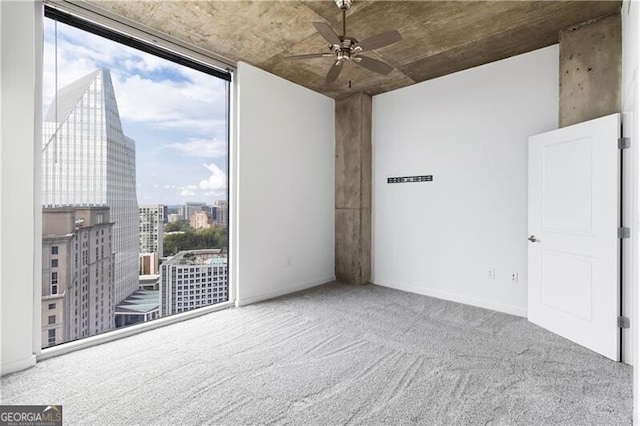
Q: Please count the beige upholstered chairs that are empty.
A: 0